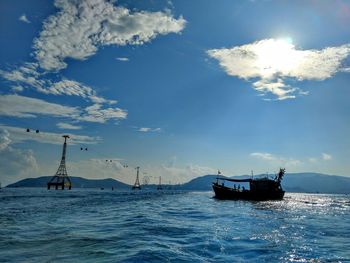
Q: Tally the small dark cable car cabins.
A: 8